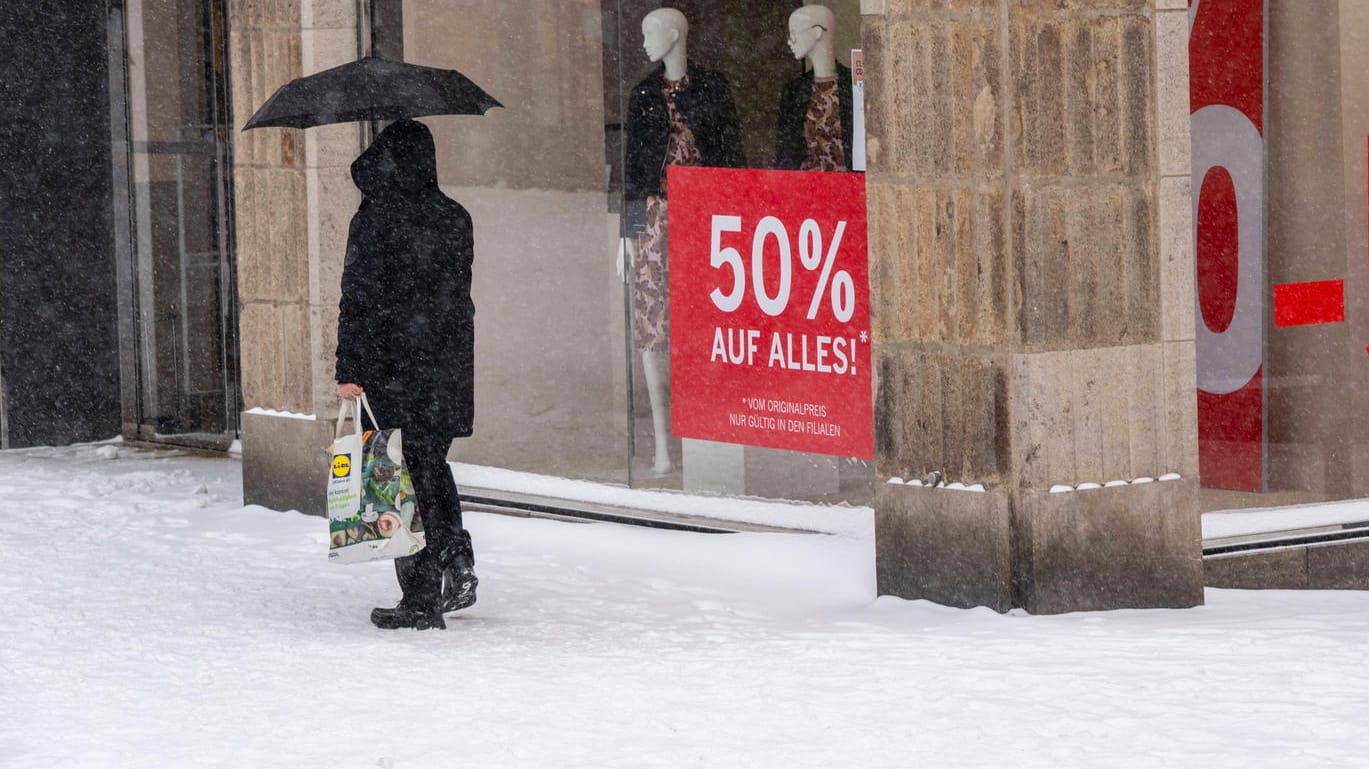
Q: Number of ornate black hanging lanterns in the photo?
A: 0